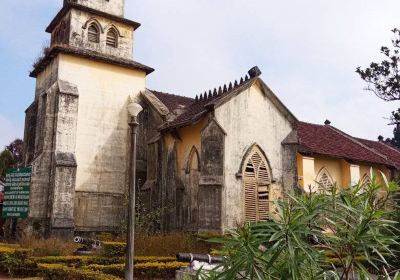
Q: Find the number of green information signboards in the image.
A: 1